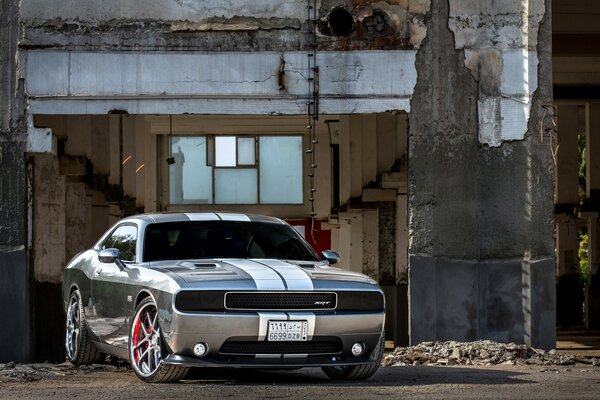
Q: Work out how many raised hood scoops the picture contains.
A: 2